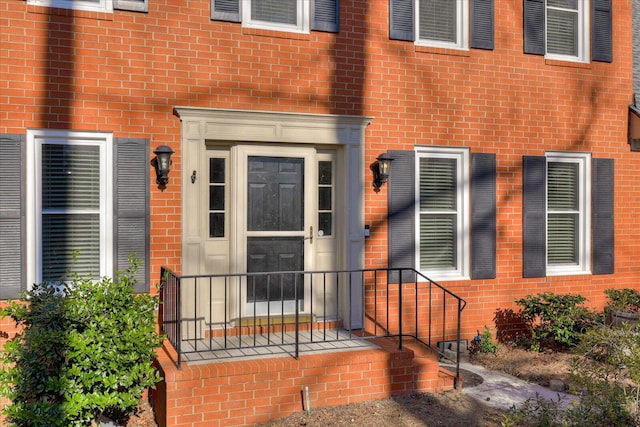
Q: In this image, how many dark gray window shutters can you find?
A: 13